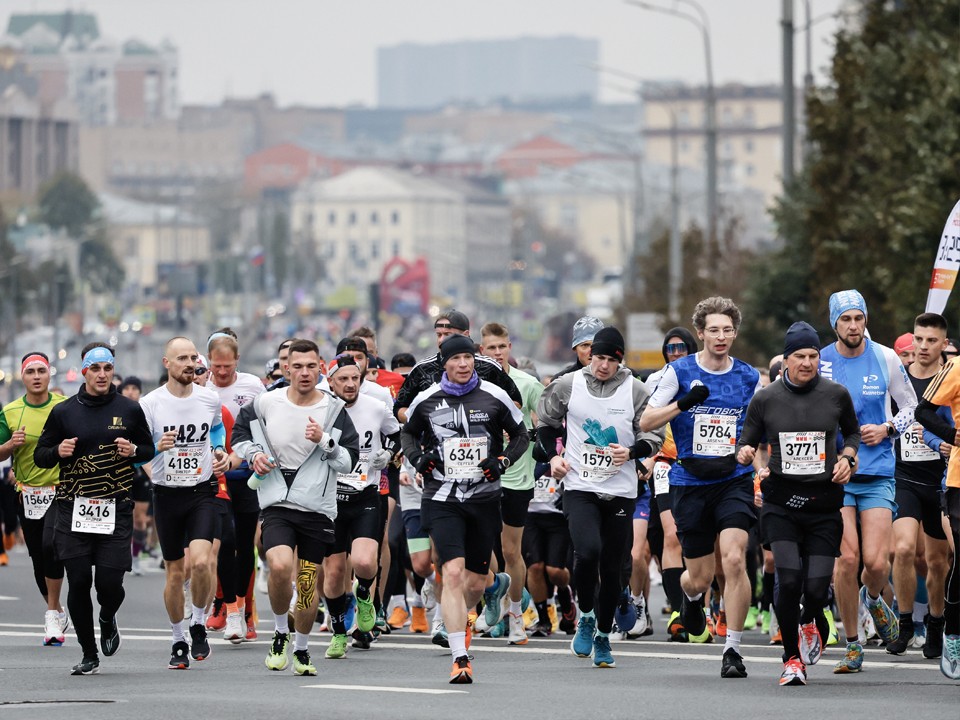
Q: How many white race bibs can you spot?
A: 11